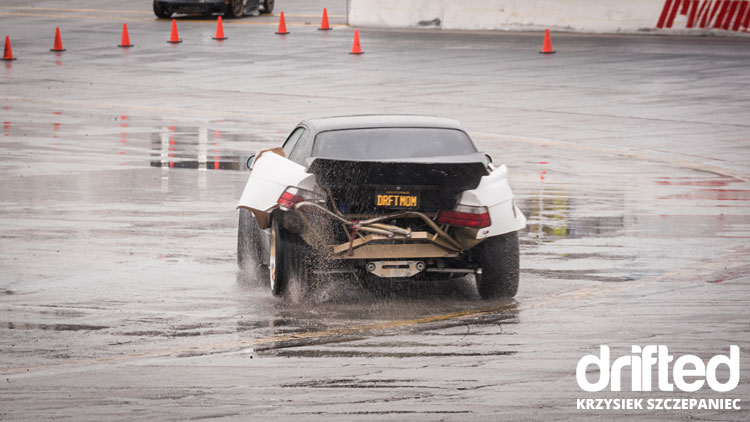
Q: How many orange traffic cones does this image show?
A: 9